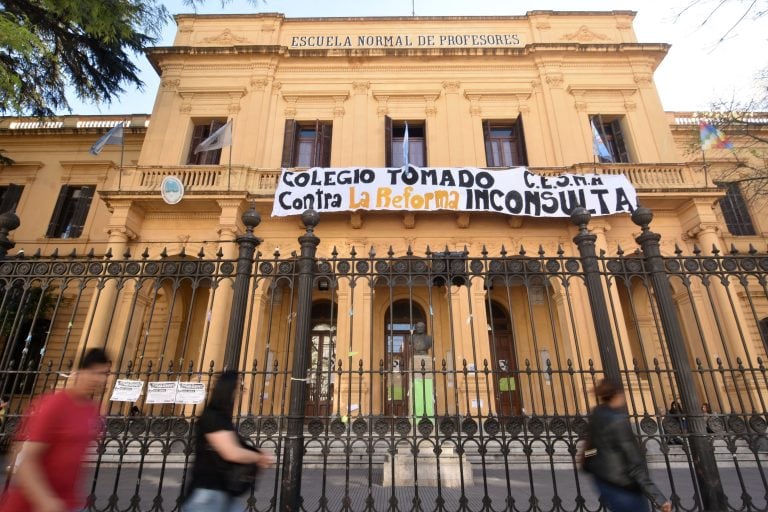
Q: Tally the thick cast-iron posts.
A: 5